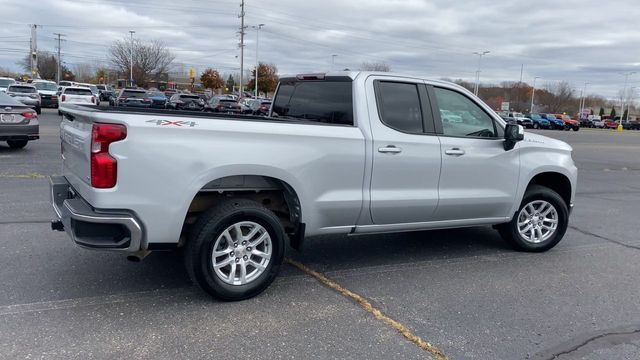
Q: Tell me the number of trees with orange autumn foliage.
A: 2